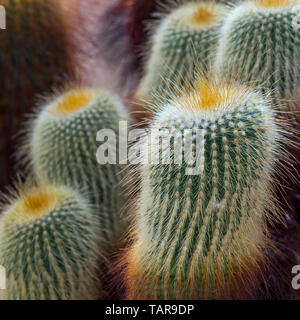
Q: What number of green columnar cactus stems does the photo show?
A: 5